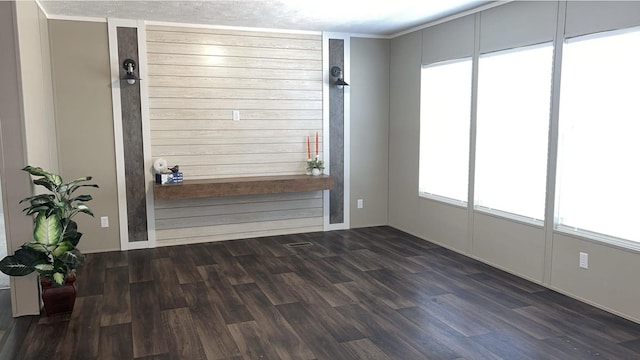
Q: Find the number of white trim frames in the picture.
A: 2